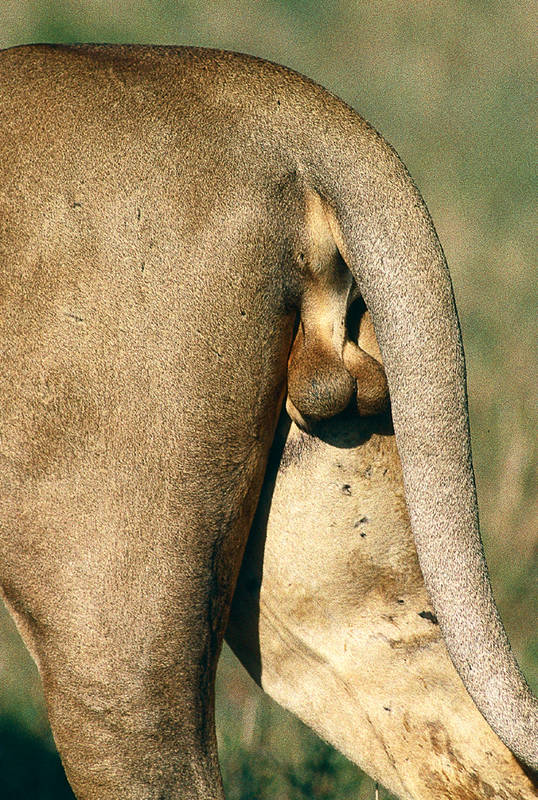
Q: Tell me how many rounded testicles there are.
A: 2